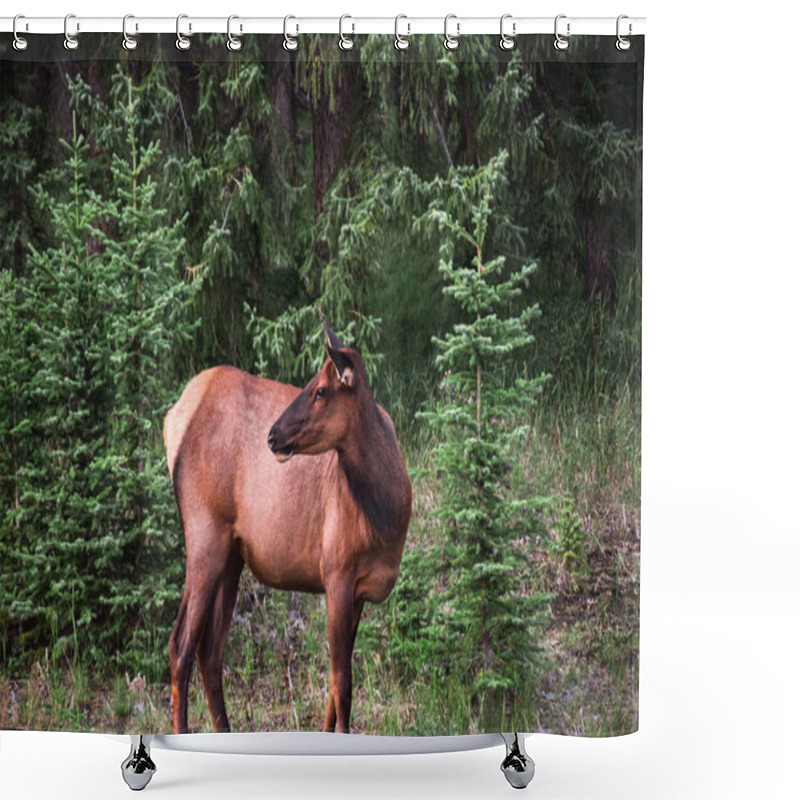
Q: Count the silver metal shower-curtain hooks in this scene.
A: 12